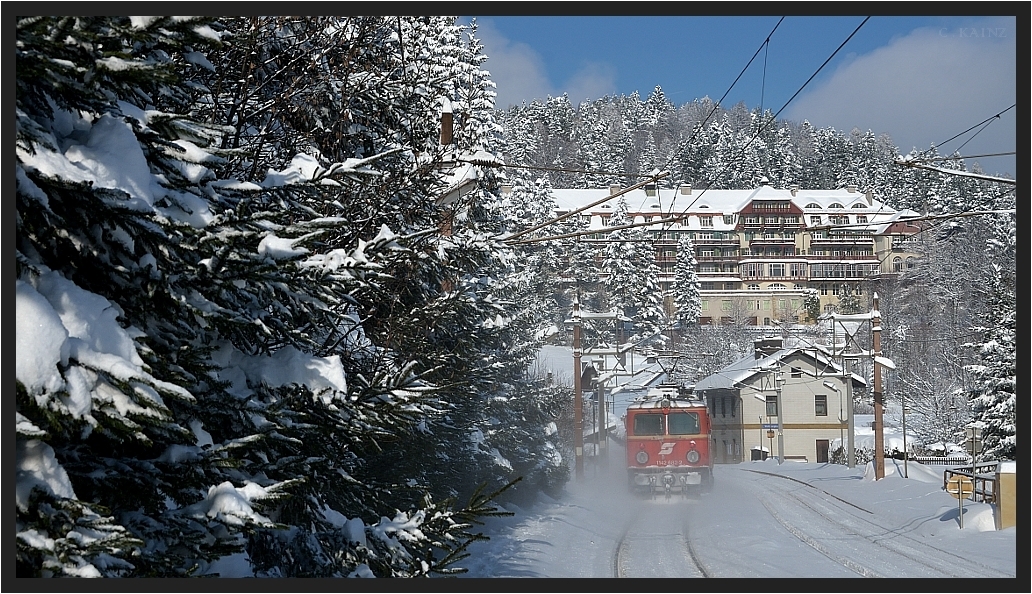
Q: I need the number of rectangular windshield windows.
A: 2